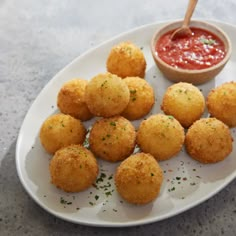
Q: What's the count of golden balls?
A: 12